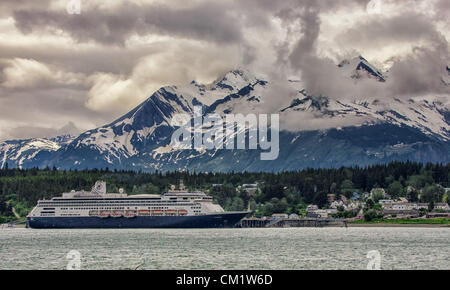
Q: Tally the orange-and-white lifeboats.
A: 7